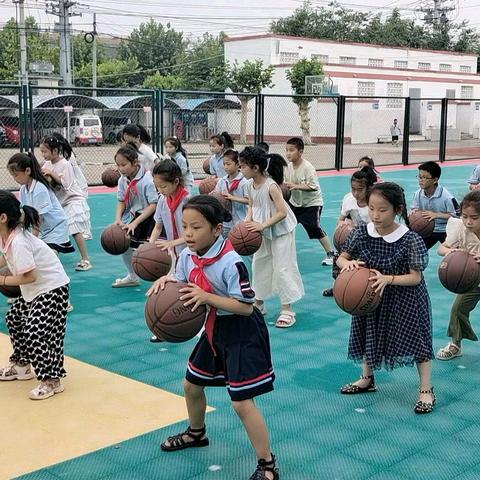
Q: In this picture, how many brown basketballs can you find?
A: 14